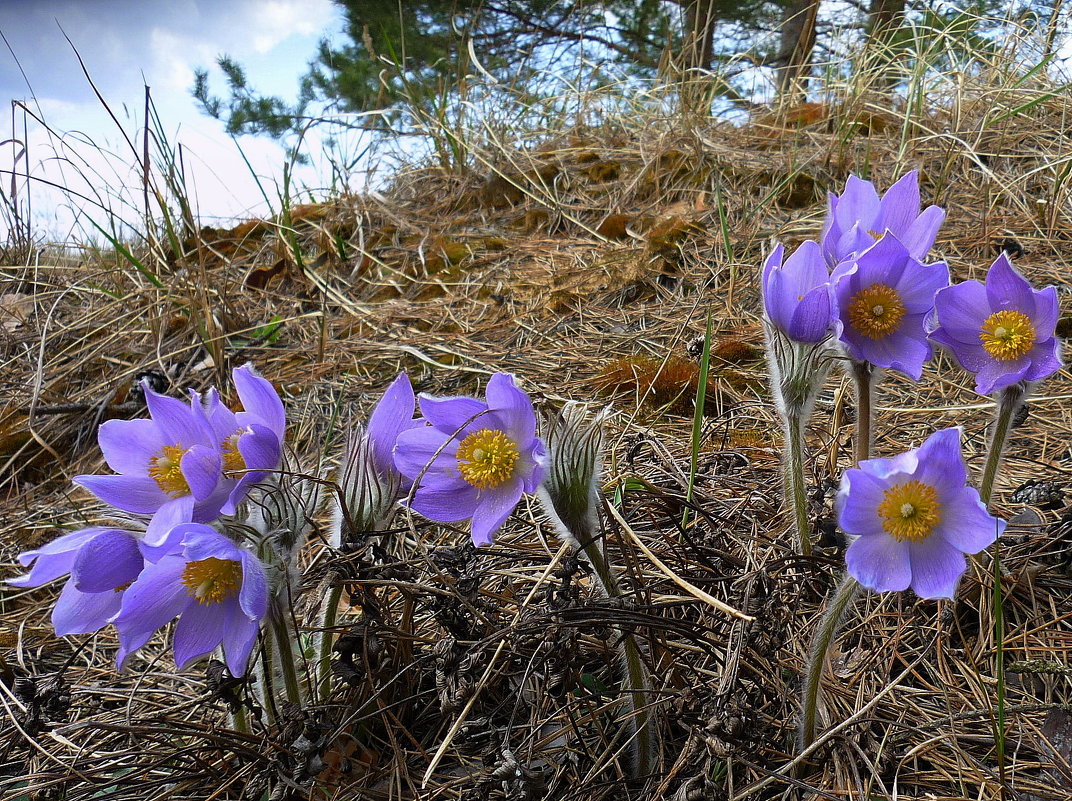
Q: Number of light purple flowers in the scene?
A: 11